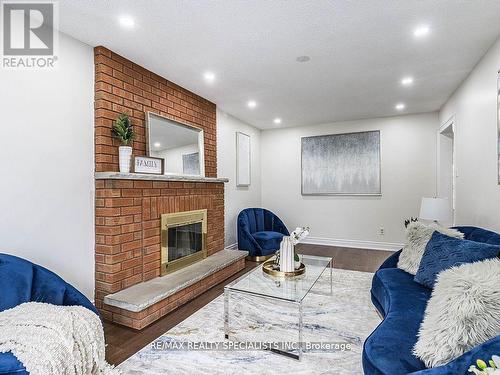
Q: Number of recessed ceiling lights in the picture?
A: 7